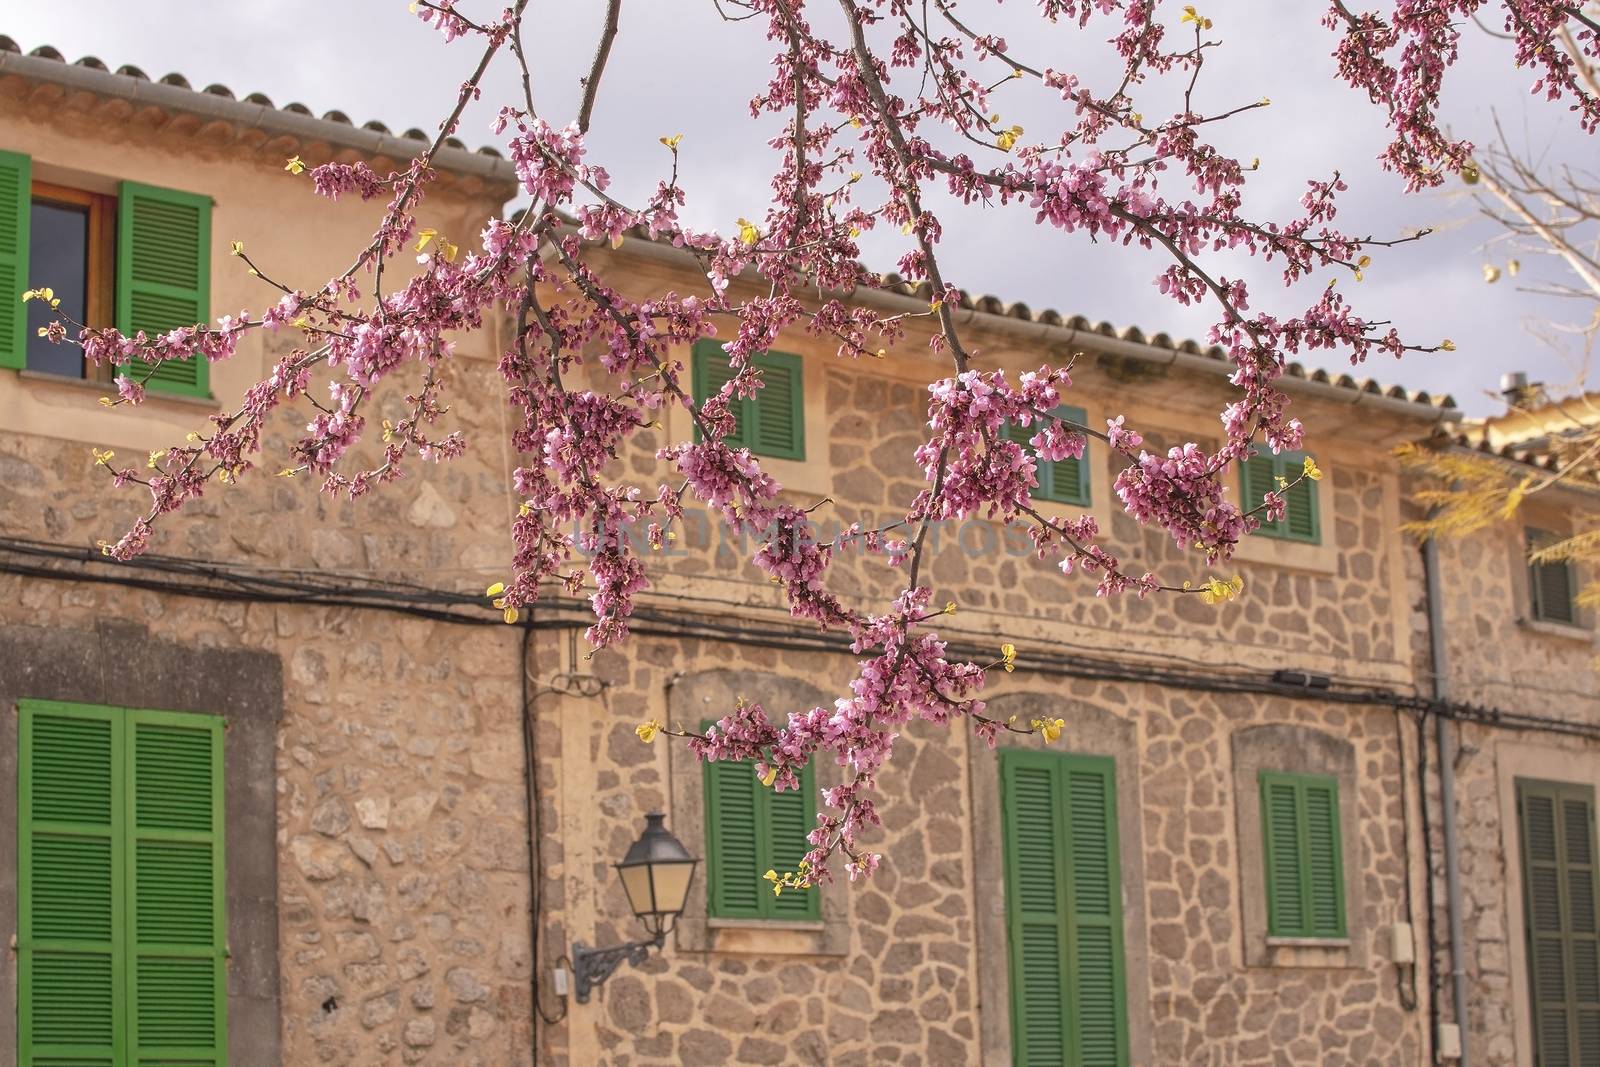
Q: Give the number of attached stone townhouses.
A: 3